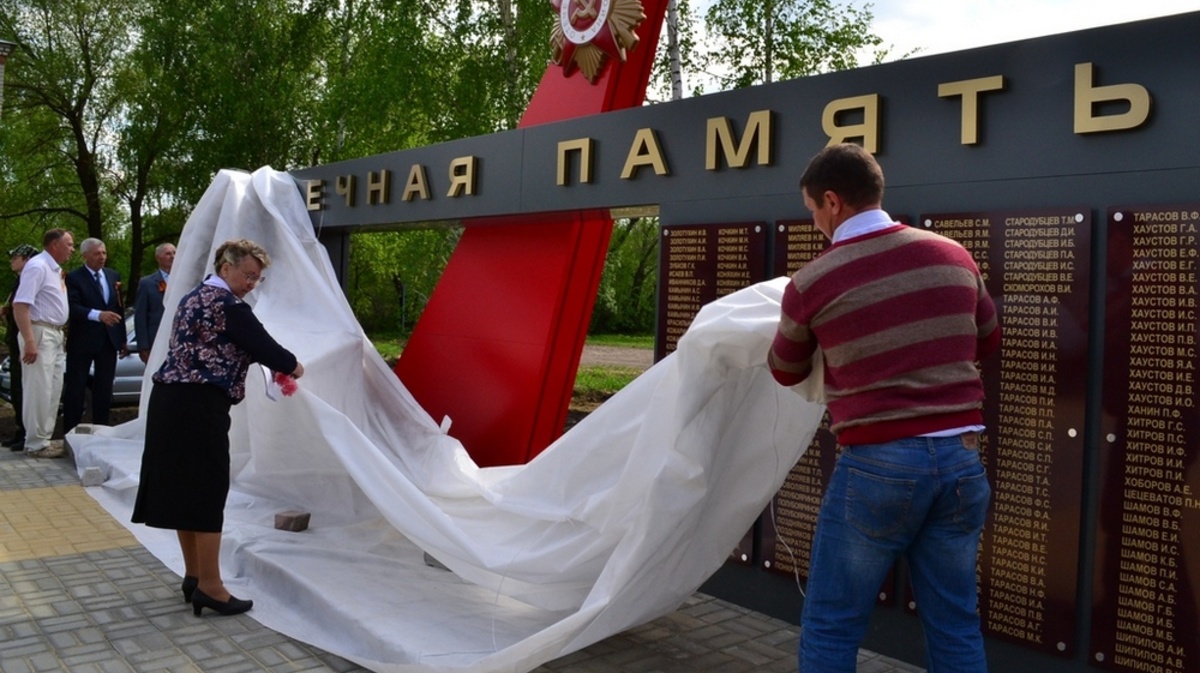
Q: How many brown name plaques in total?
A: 4